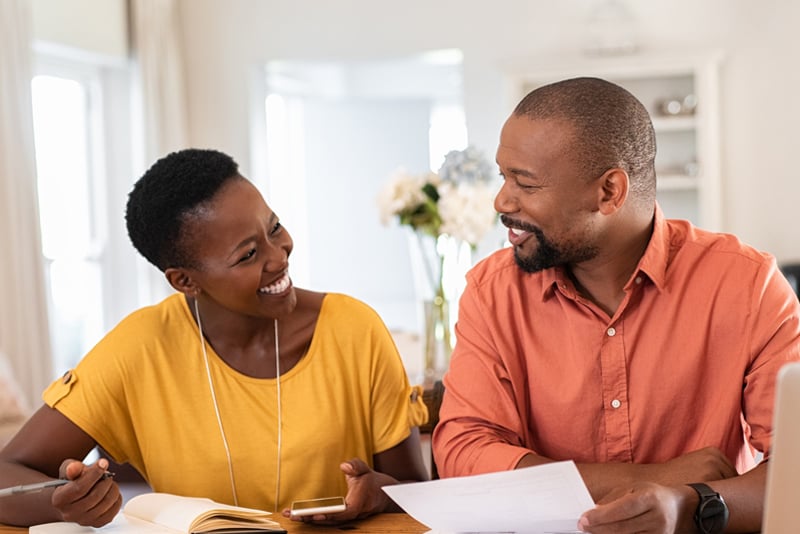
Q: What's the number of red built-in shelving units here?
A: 0